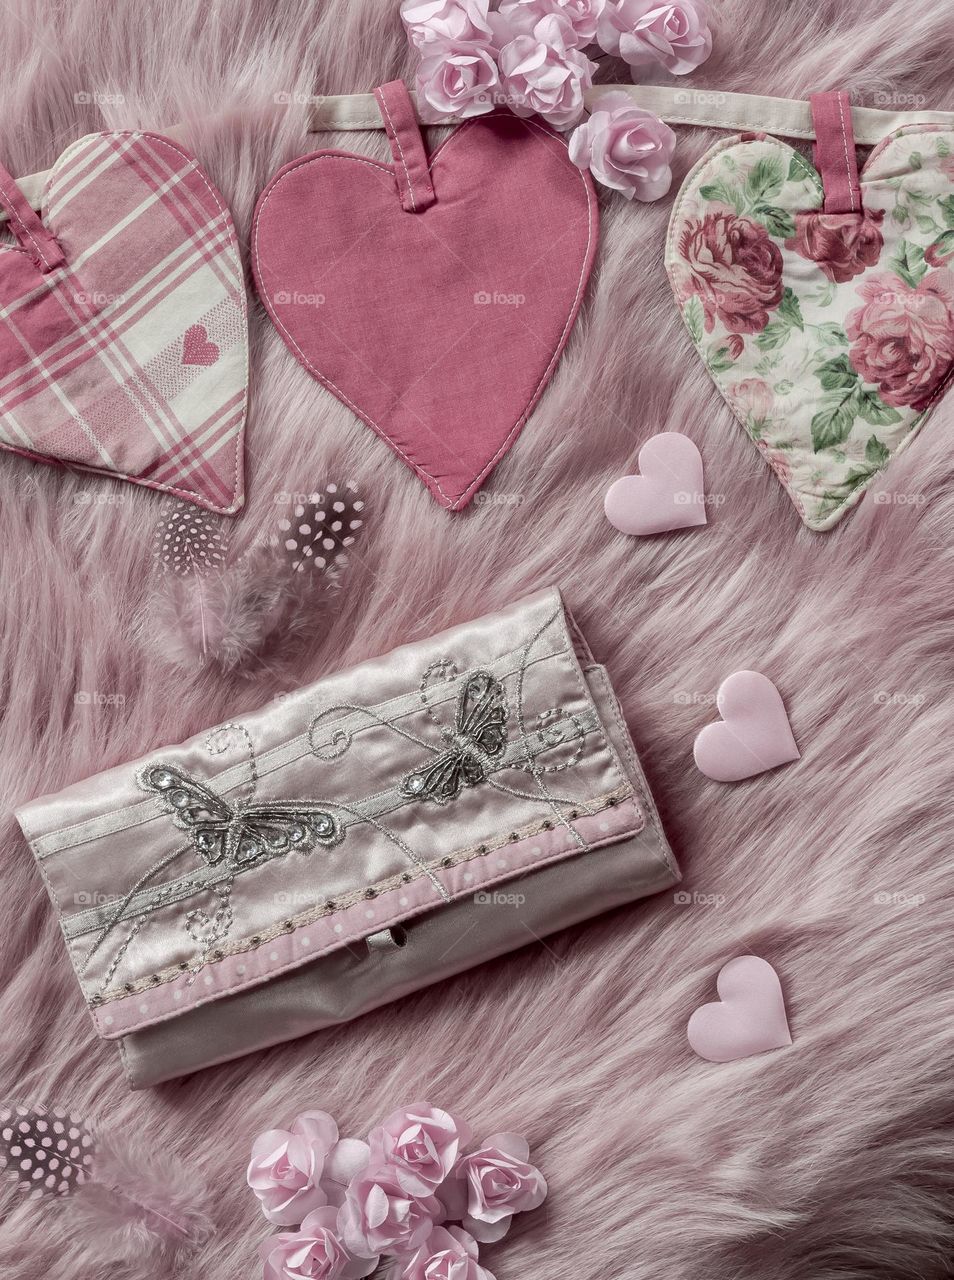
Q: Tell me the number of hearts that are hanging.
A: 3